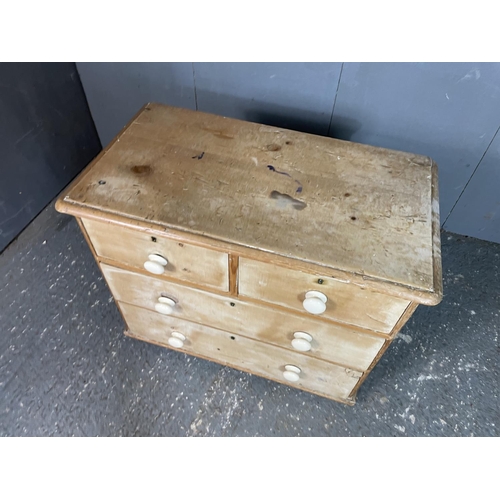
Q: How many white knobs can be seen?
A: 6